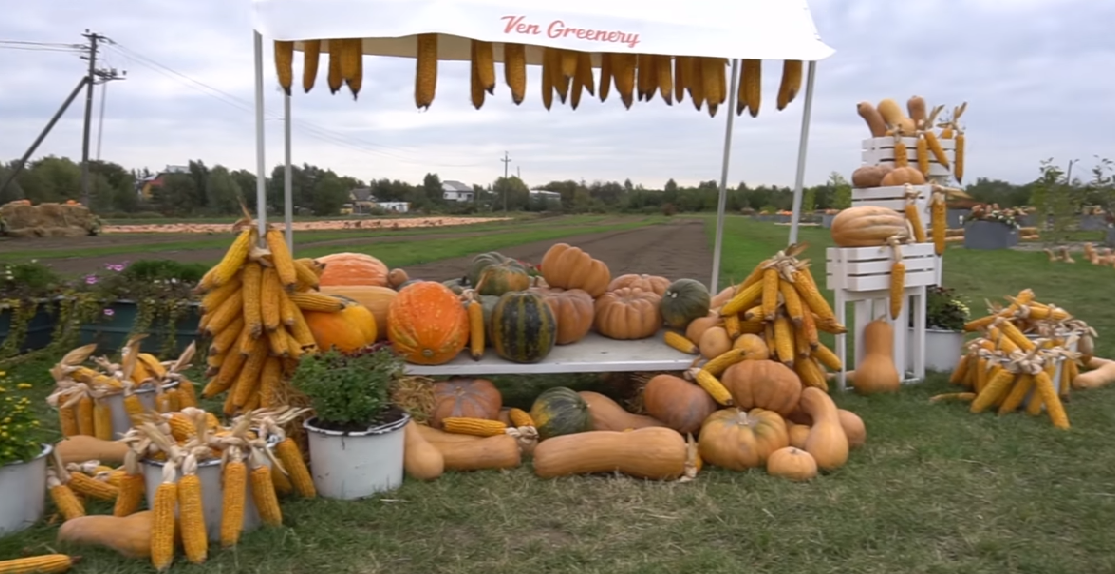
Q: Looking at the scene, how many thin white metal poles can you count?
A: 4